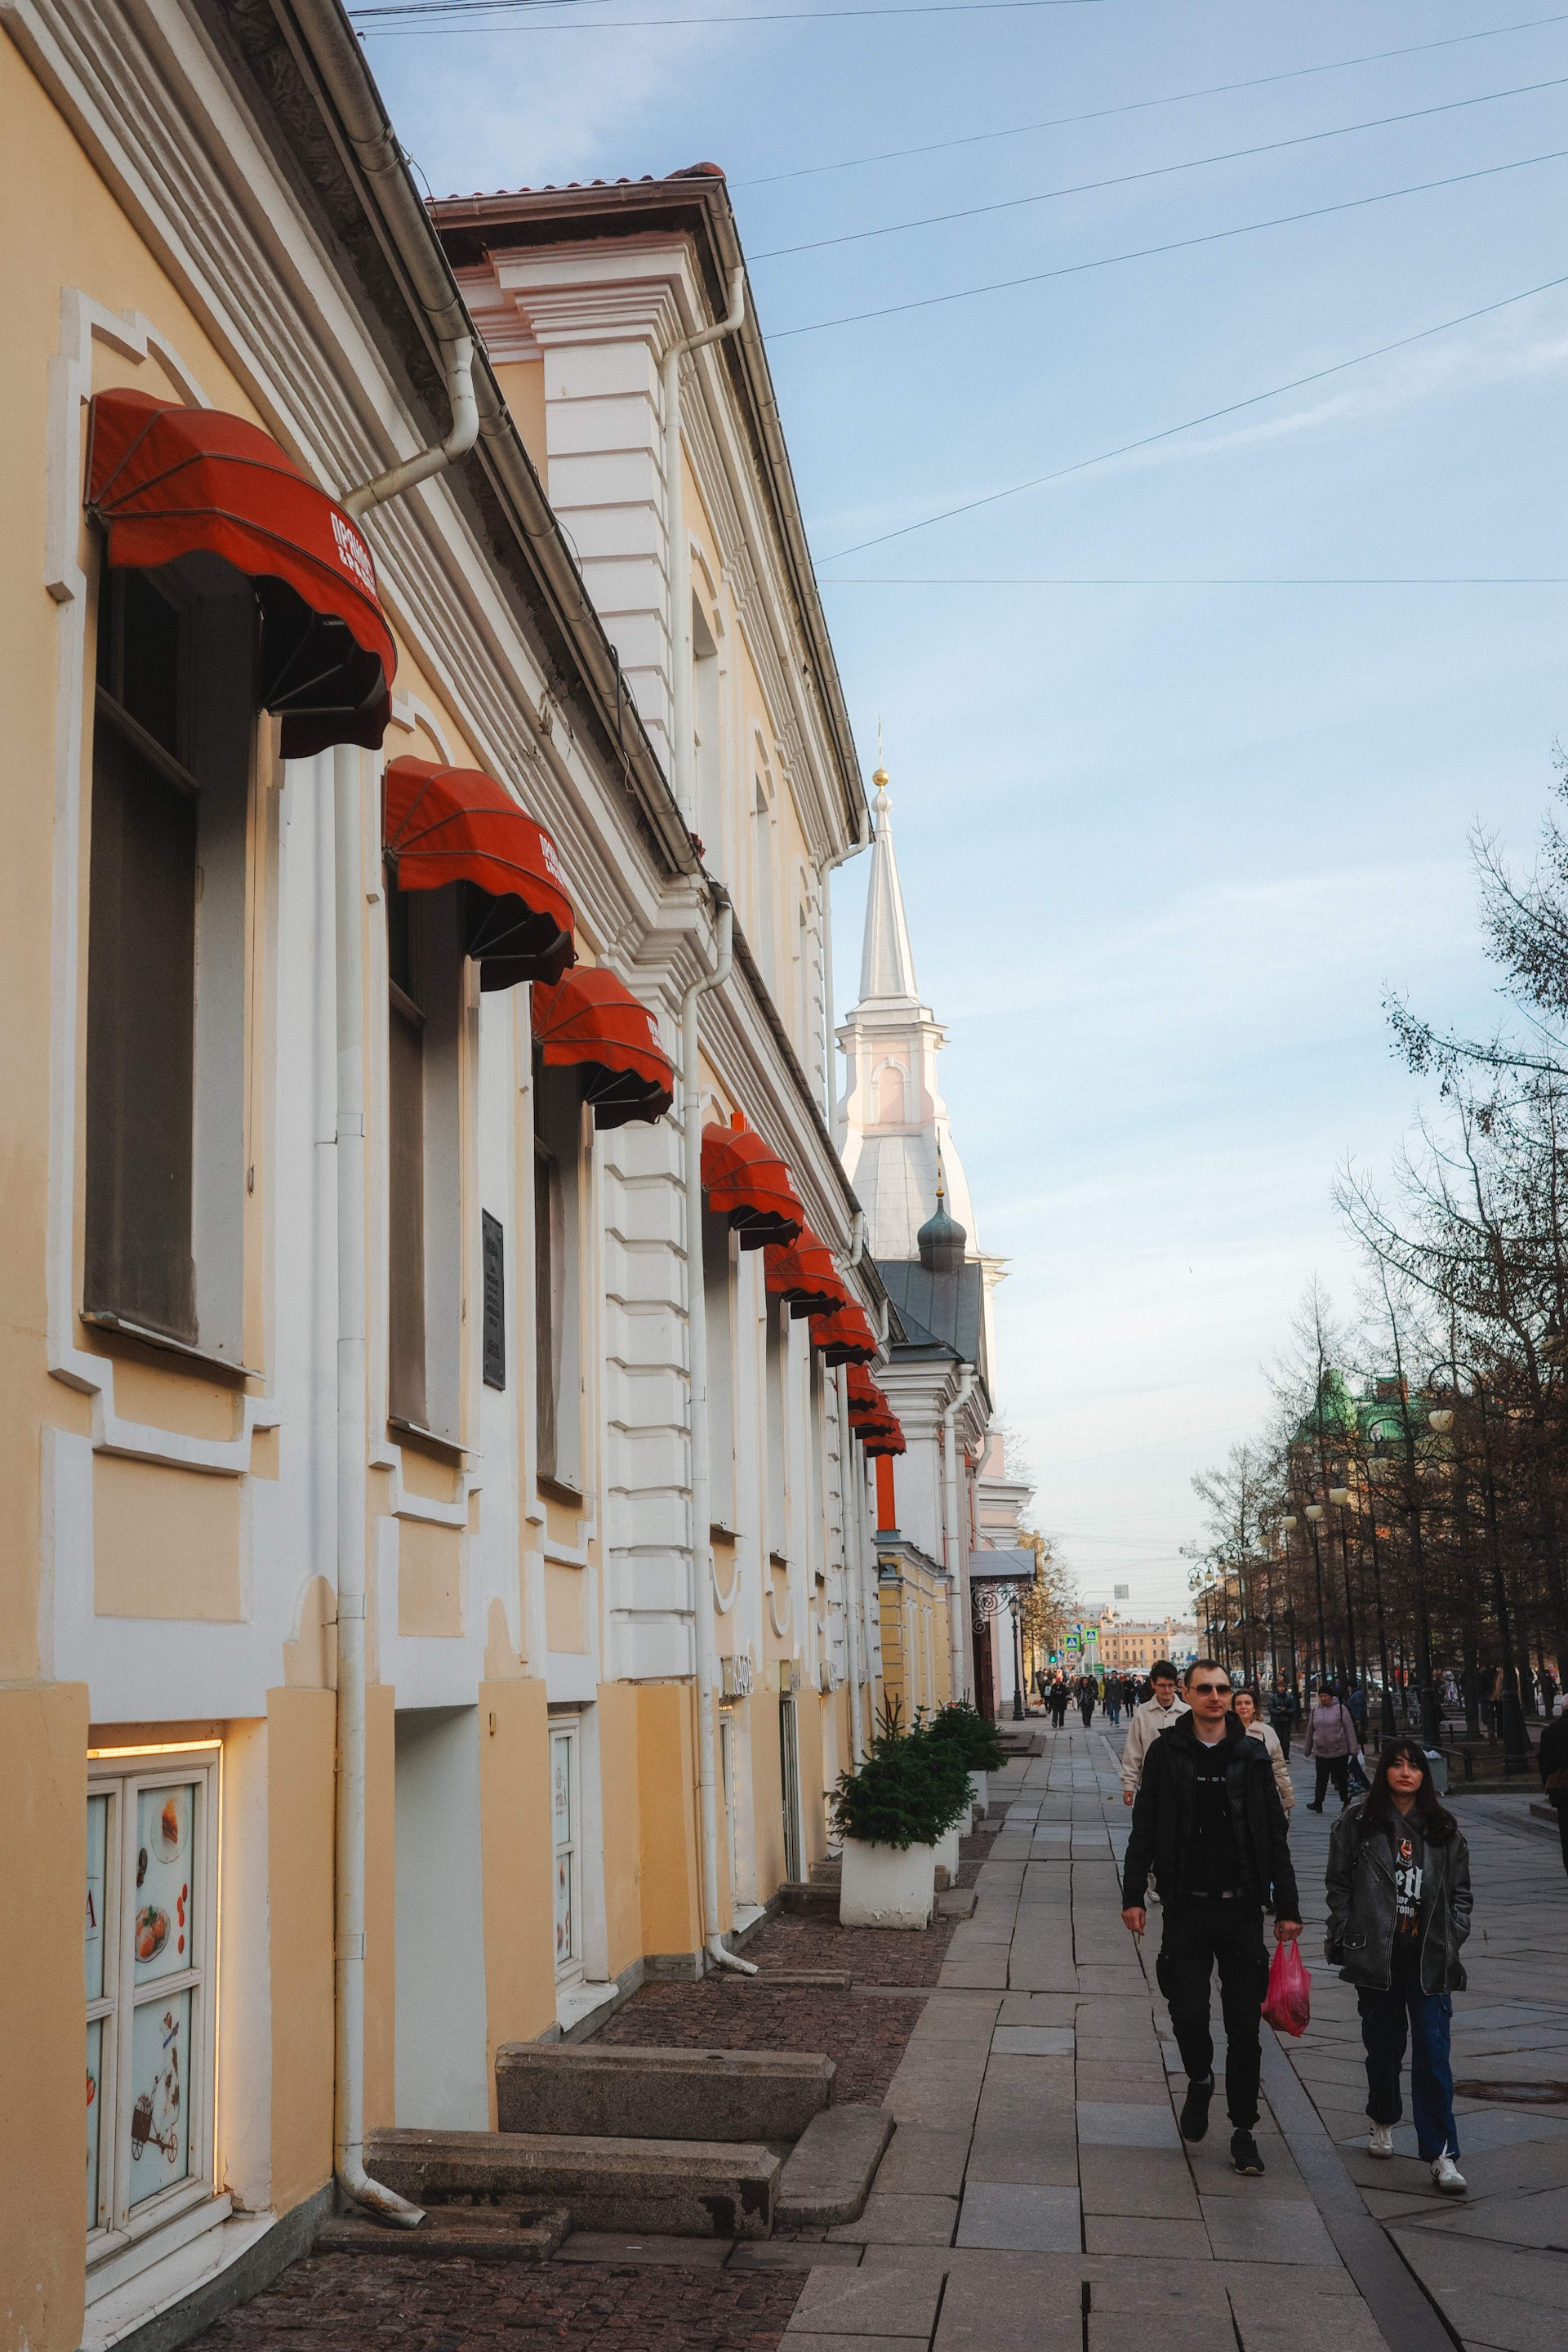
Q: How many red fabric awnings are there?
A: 9